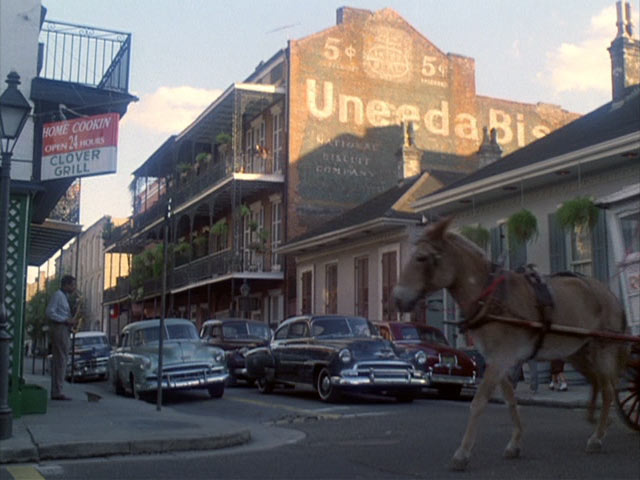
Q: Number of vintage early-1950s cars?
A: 5